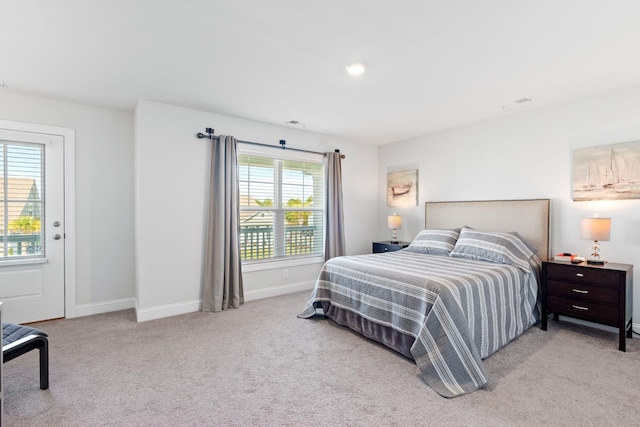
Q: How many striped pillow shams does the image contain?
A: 2